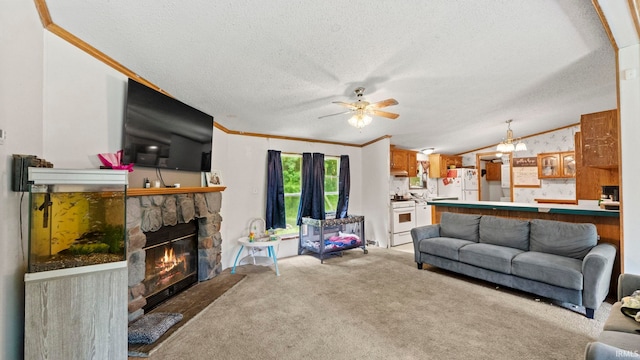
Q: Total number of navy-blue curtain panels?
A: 4